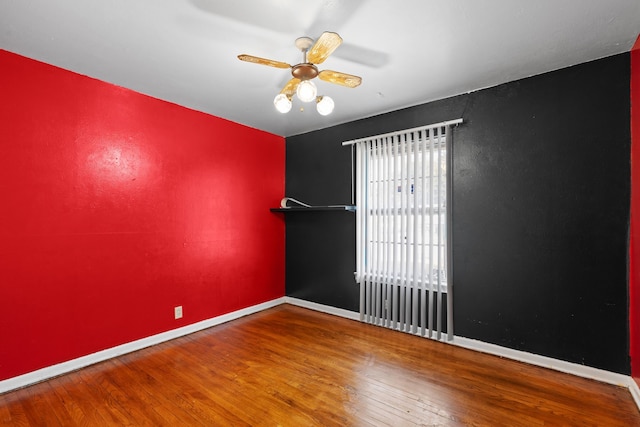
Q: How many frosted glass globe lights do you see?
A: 3